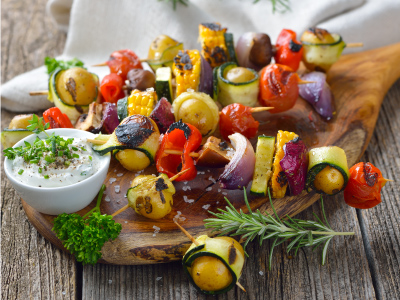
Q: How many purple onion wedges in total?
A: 7